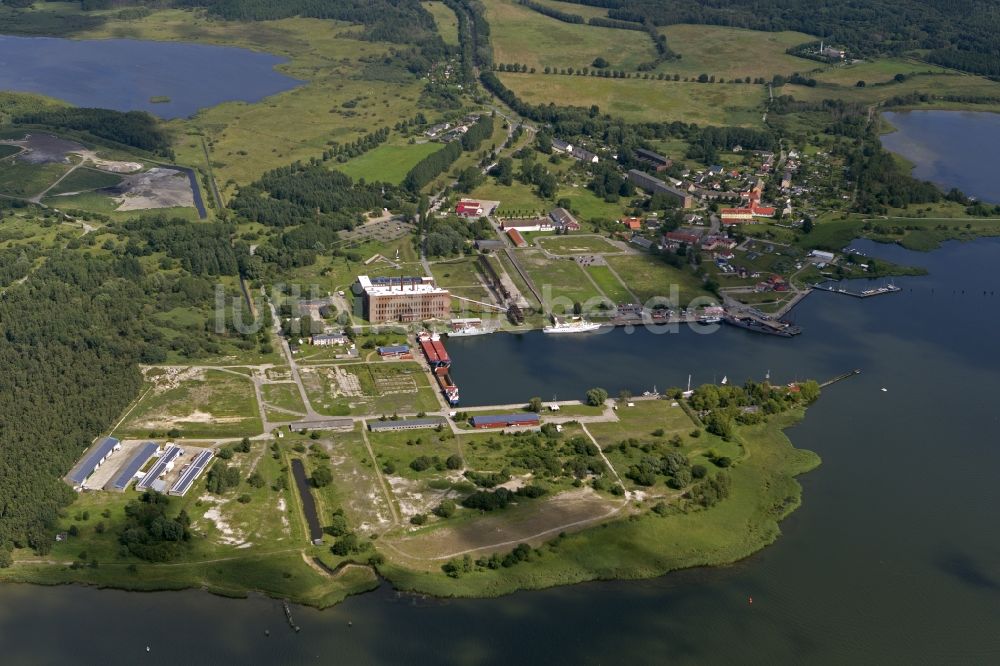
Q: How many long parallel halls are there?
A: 4